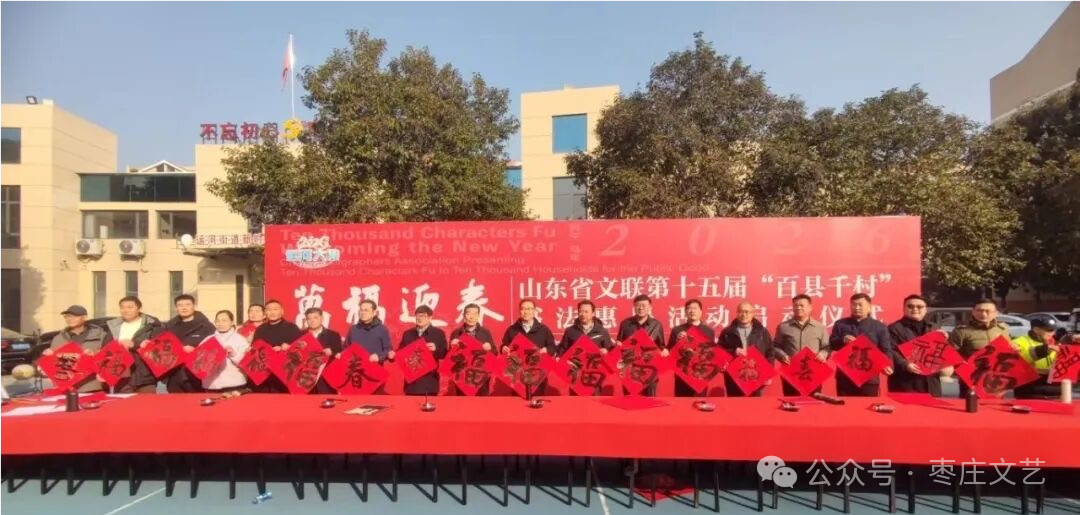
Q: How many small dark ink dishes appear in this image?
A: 9